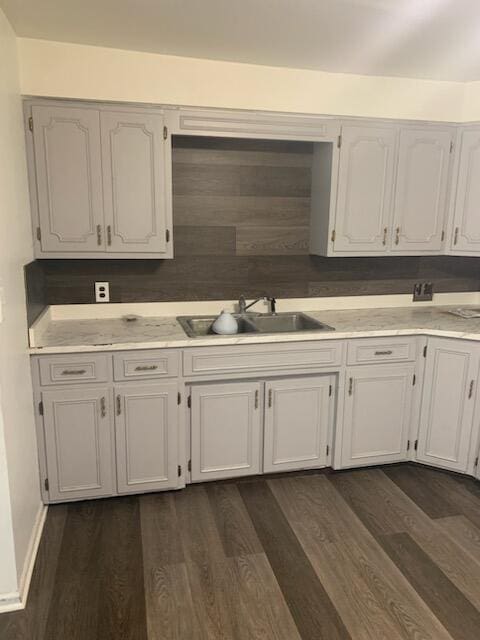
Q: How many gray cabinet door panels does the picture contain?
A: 11